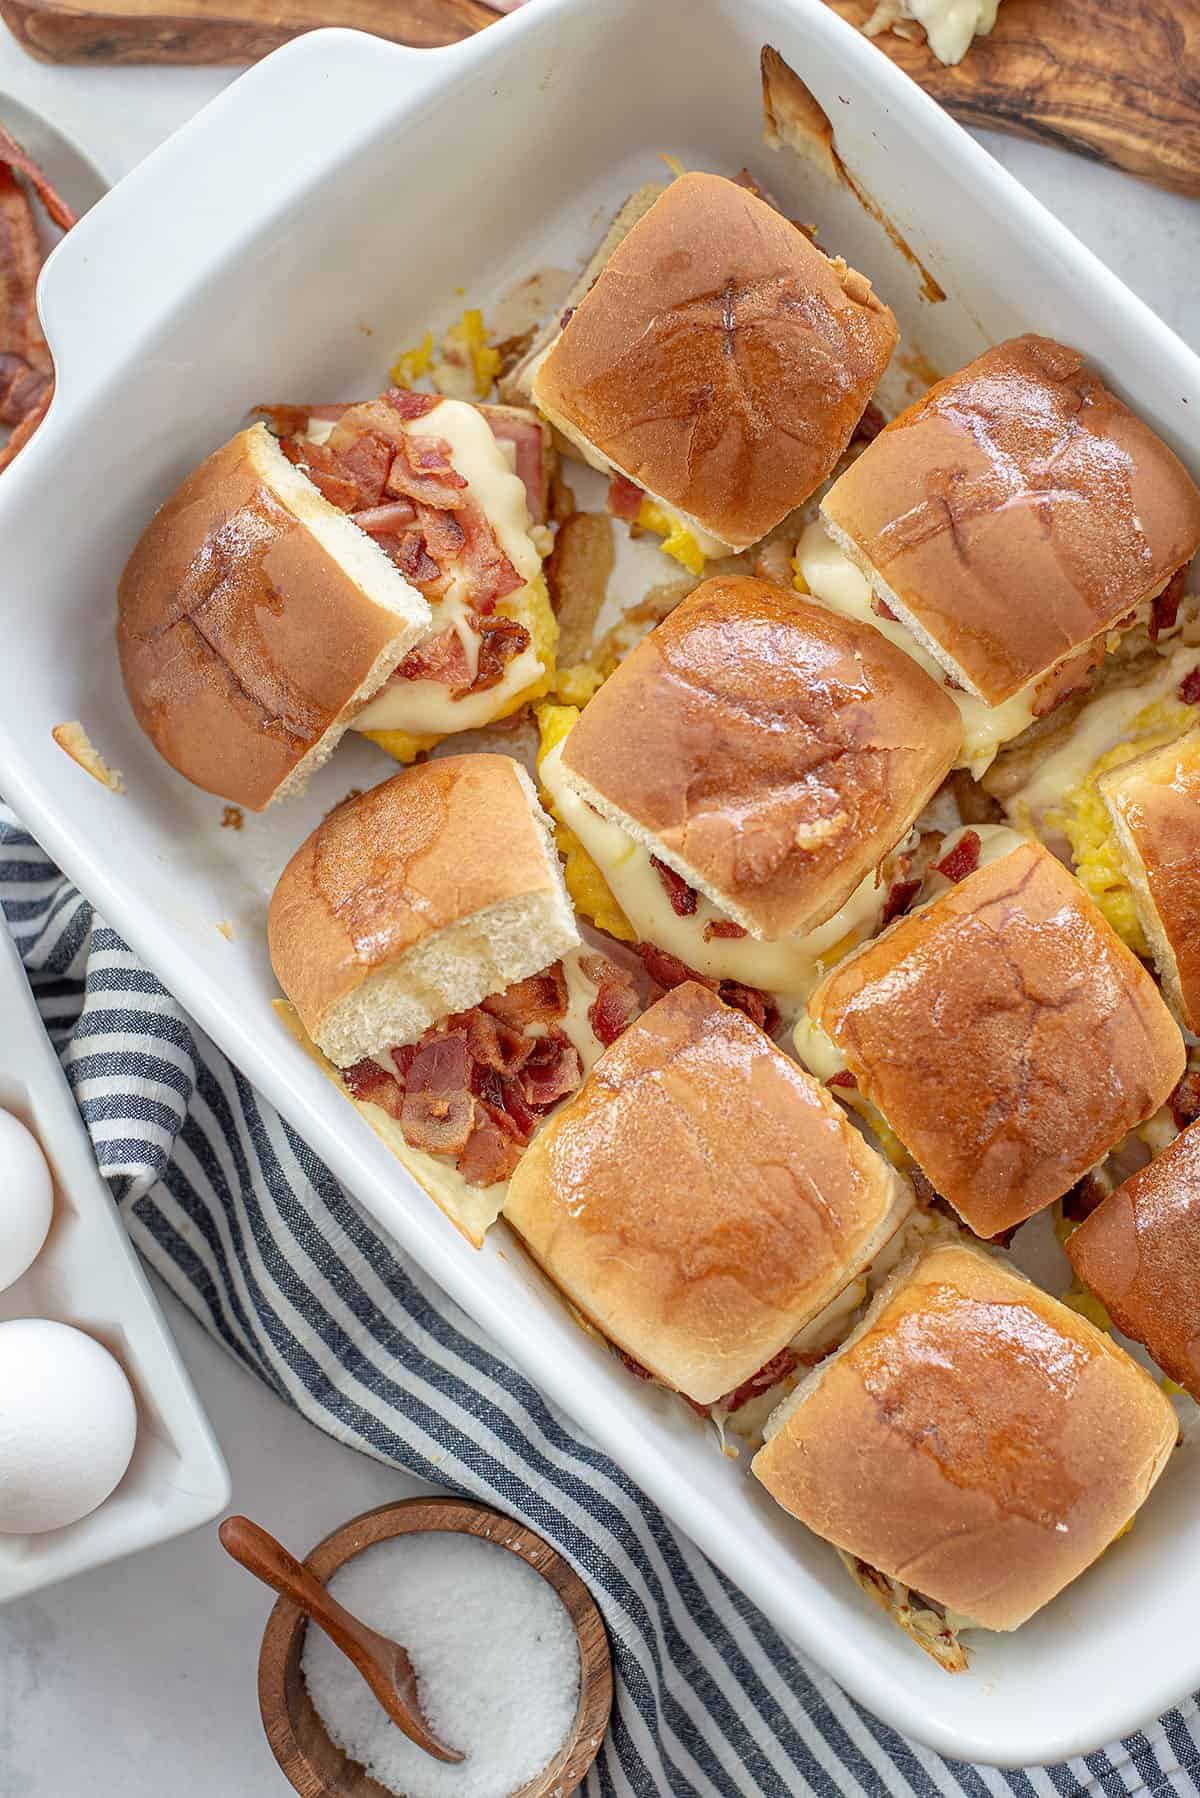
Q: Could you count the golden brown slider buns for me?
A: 10